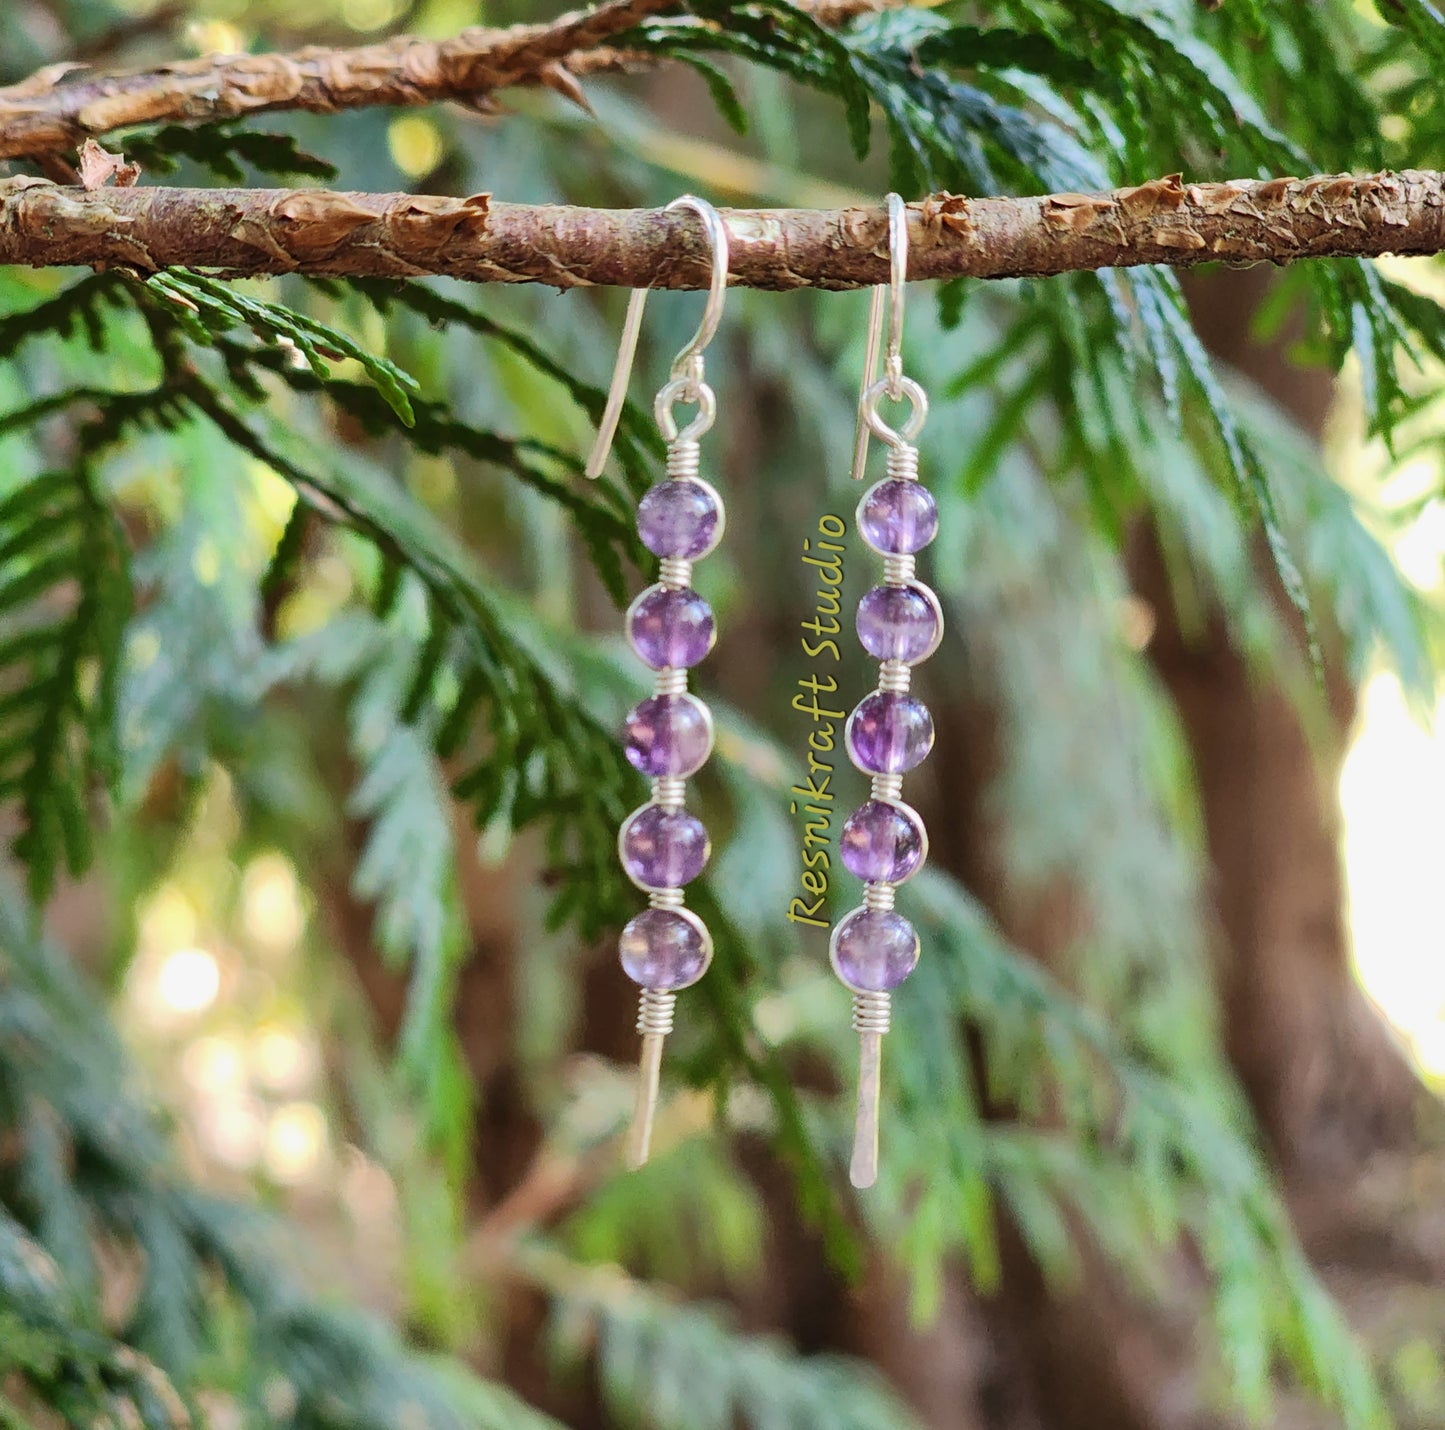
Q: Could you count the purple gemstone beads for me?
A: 10